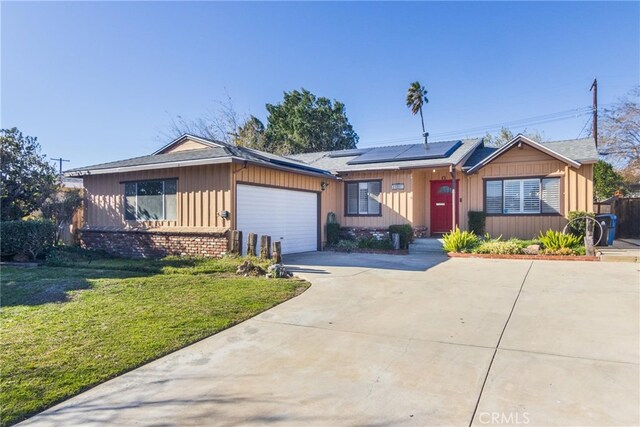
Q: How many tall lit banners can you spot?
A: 0